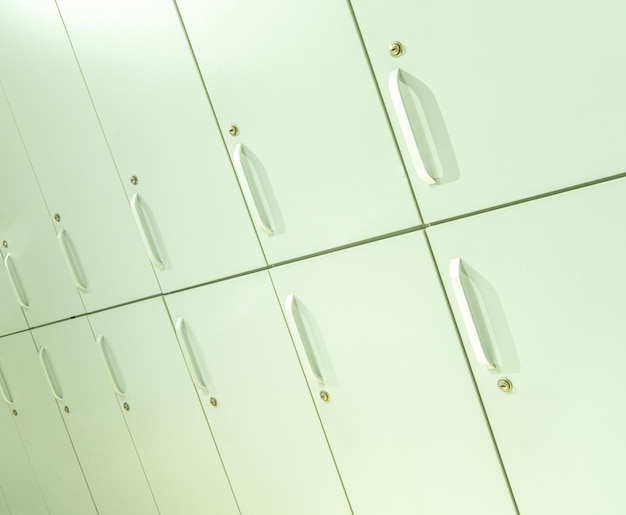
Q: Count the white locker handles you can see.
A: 11